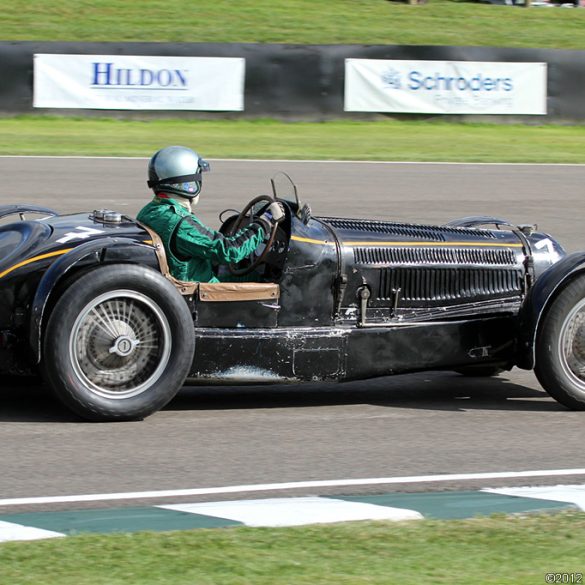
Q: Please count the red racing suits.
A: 0